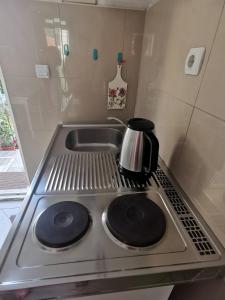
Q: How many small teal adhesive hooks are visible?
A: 3